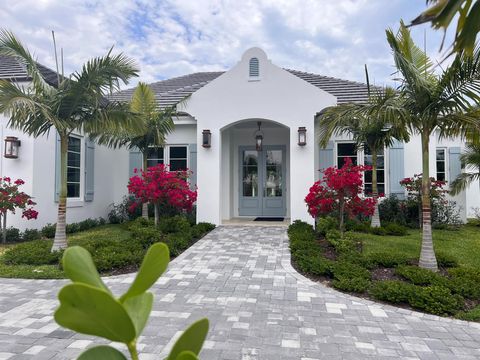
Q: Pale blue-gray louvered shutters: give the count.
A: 7